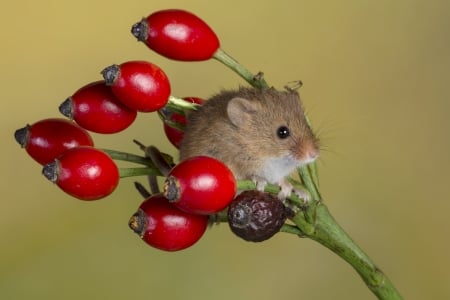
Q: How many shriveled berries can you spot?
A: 1